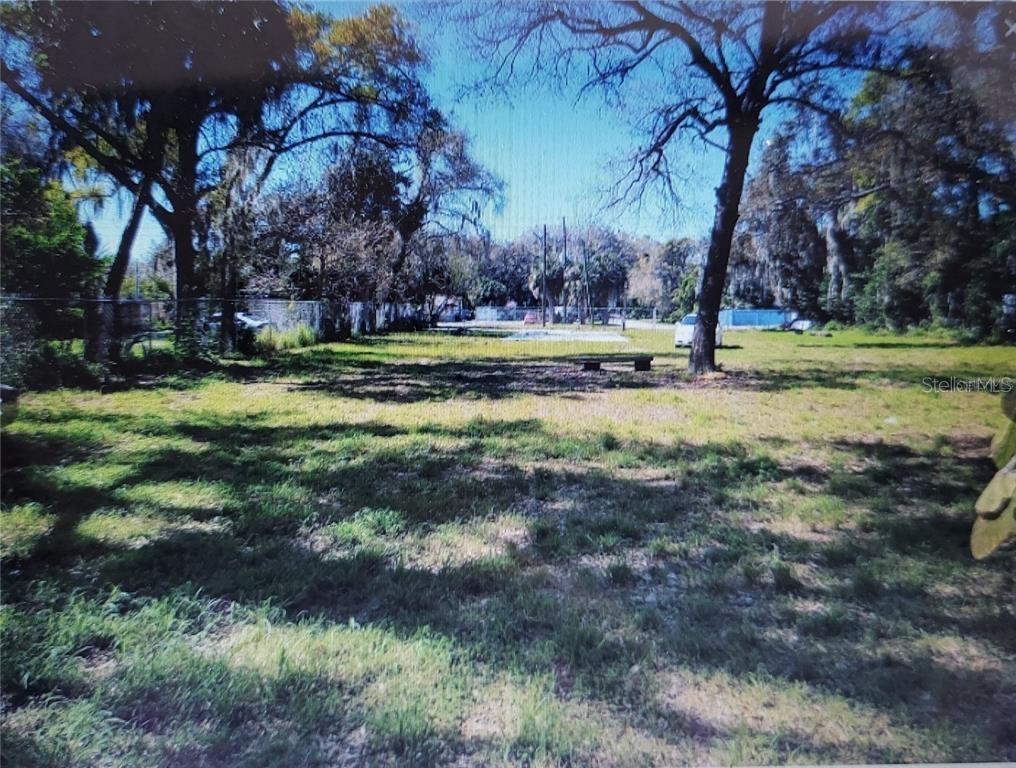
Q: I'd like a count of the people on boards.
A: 0